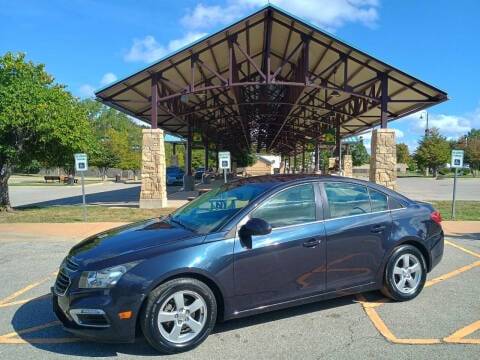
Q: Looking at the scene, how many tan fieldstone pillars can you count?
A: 3